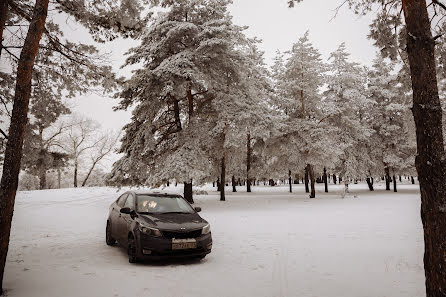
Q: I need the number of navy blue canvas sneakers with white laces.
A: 0